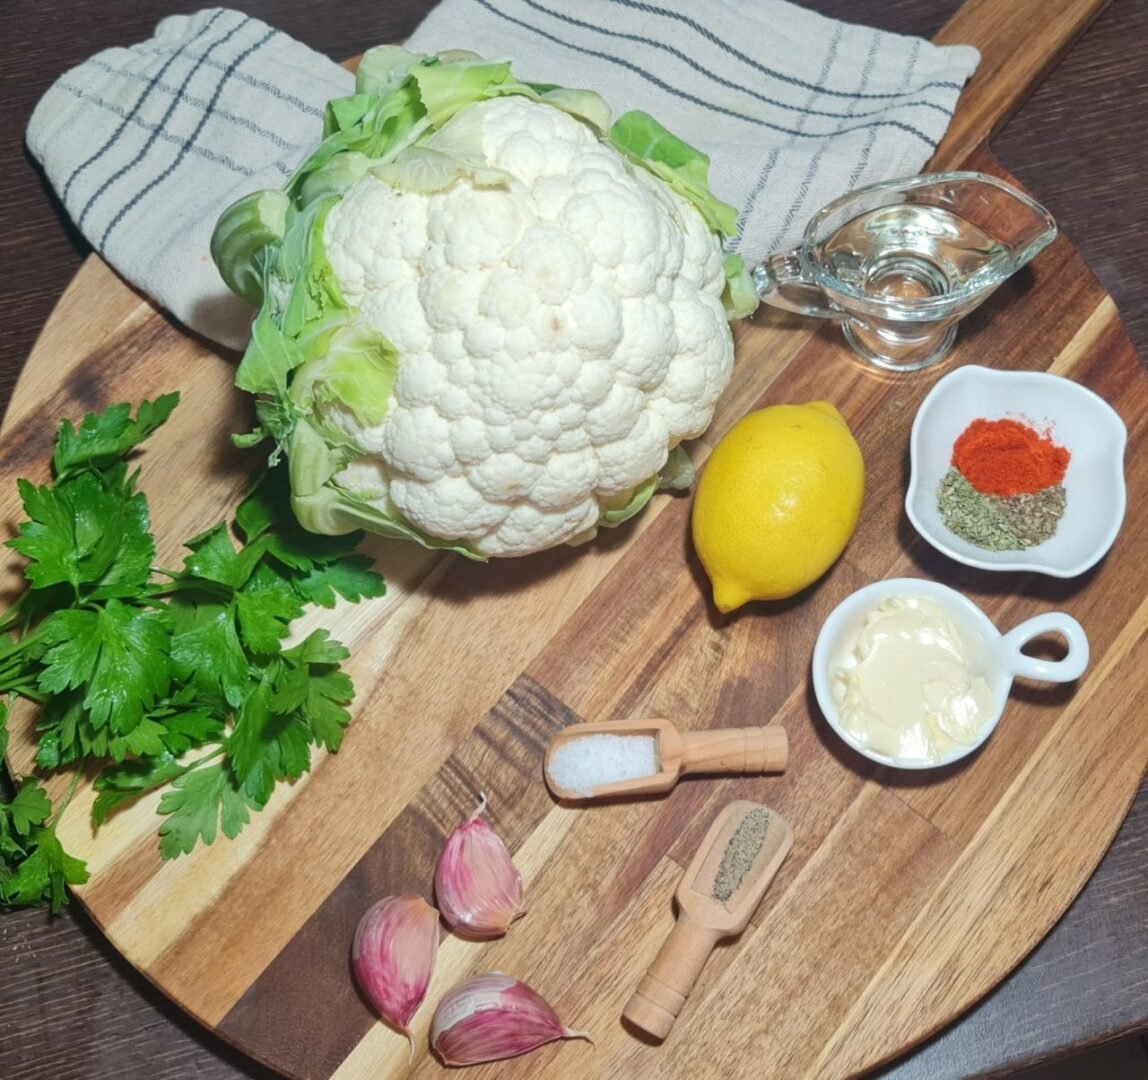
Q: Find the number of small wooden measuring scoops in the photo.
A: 2